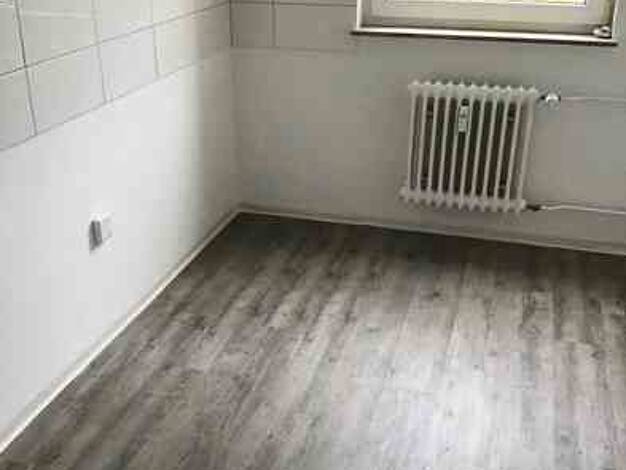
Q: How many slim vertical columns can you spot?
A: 11